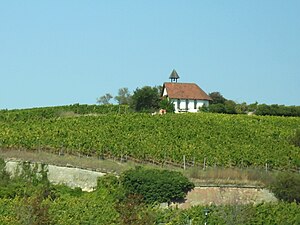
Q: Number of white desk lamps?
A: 0